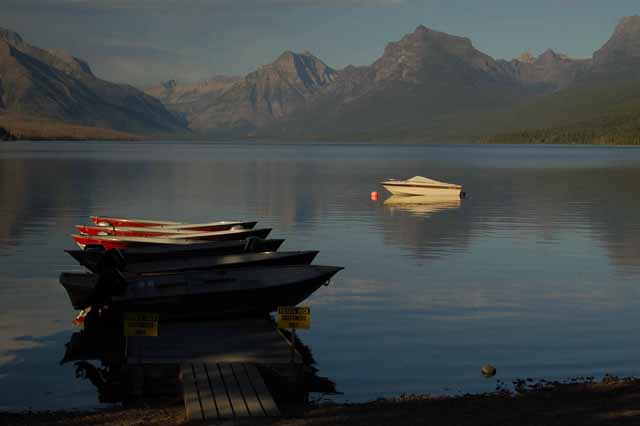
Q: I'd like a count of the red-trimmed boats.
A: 3